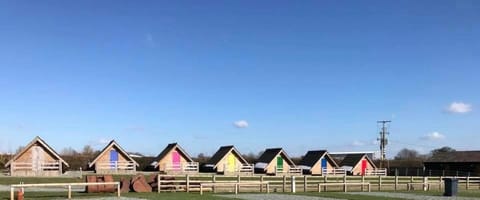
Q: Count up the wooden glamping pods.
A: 7